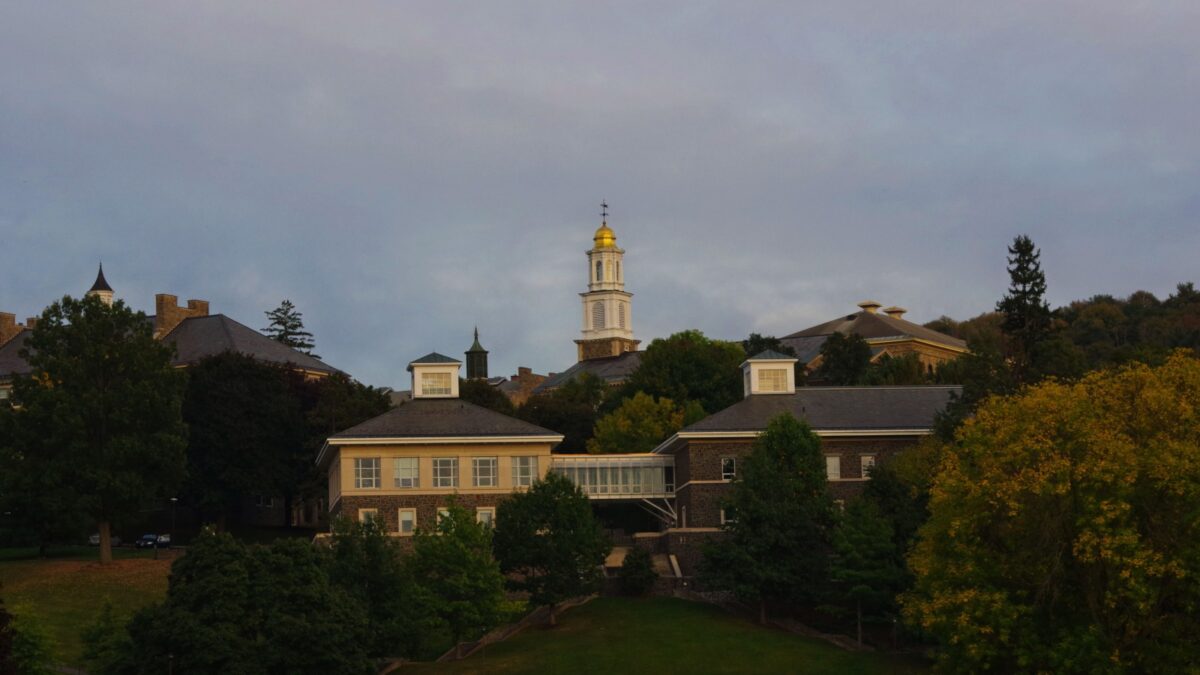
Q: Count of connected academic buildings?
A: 2